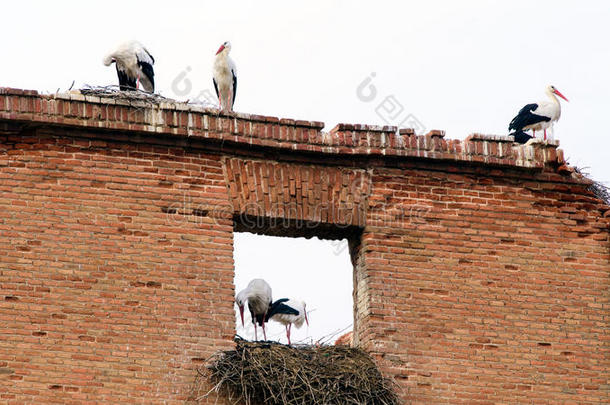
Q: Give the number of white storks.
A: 5